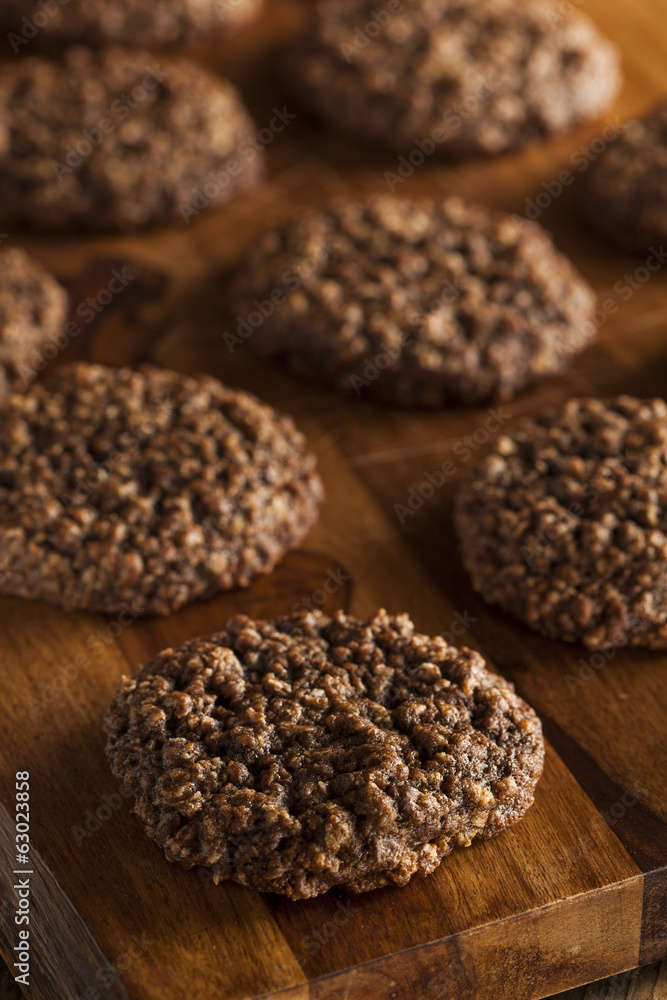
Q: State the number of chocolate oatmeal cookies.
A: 9